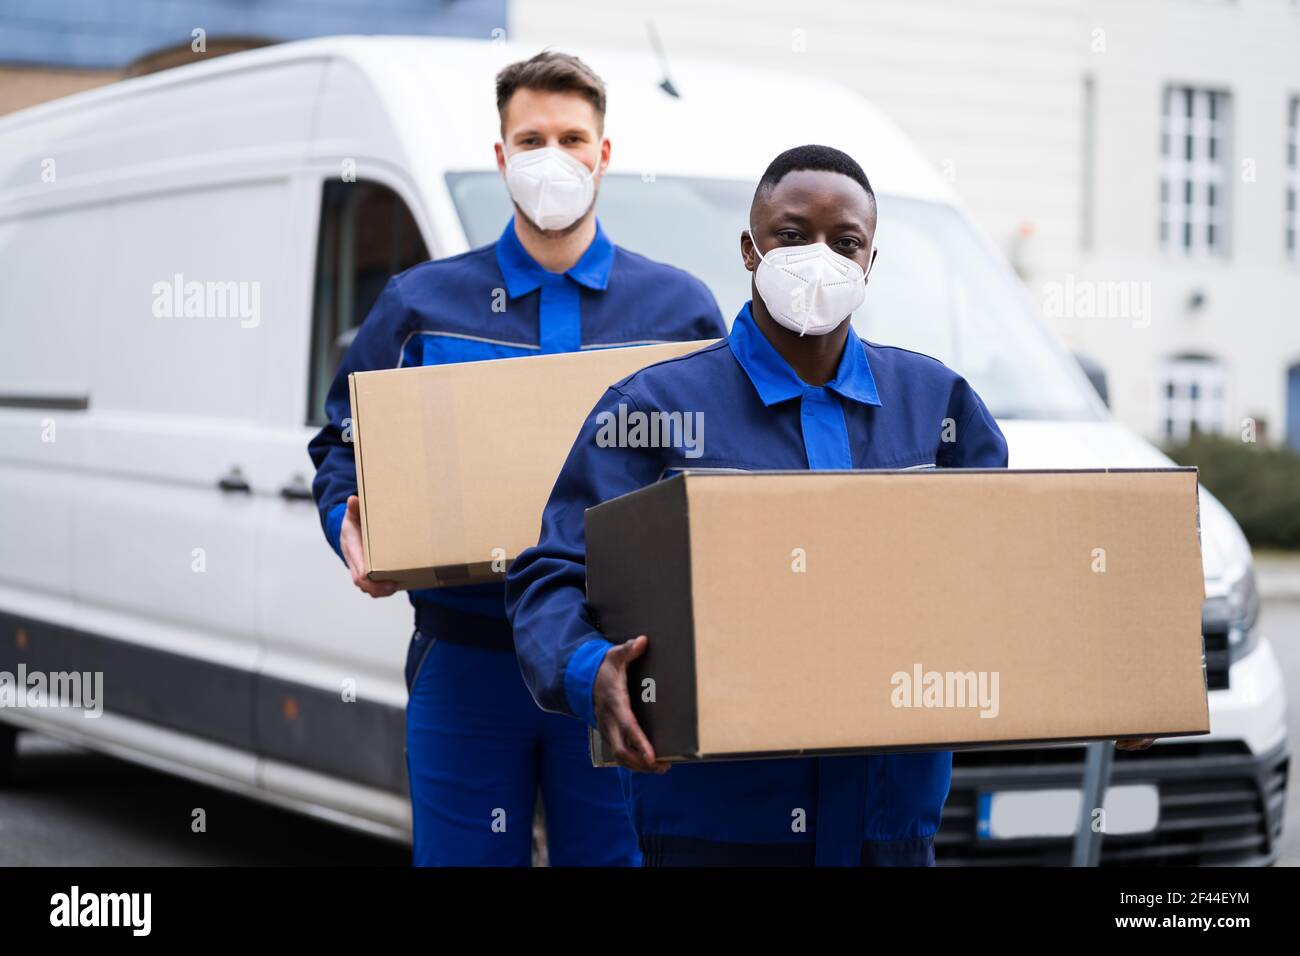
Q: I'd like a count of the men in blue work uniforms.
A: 2